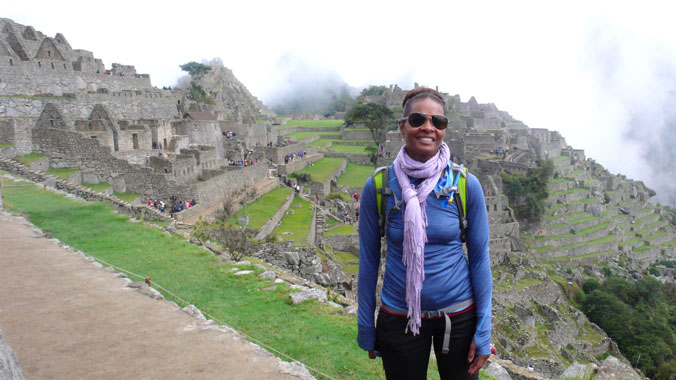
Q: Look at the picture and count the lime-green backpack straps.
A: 2